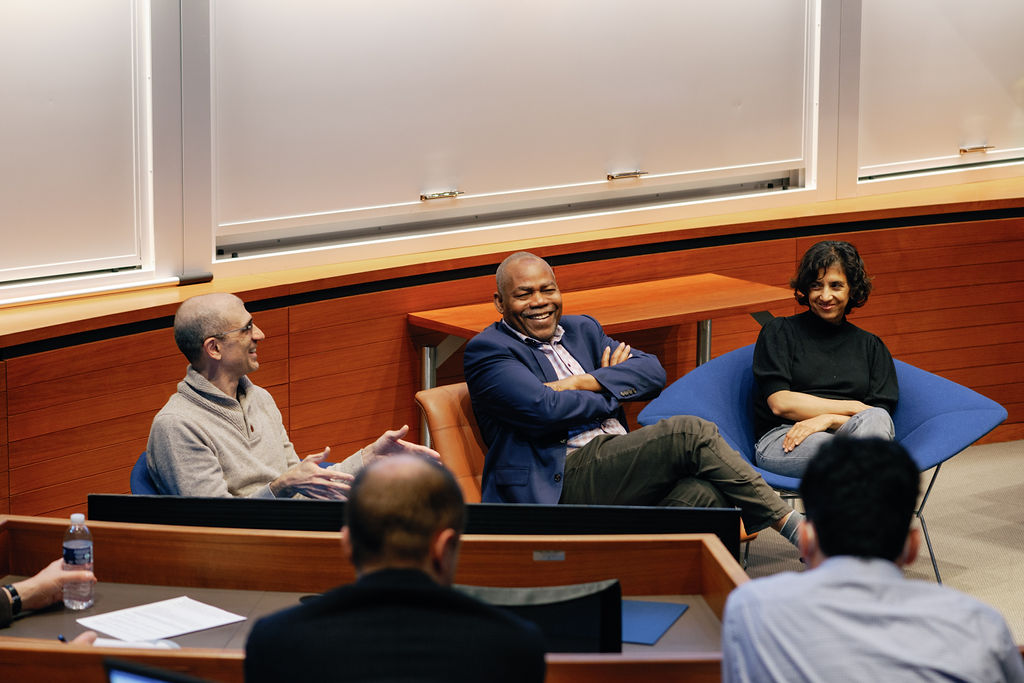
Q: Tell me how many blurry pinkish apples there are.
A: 0